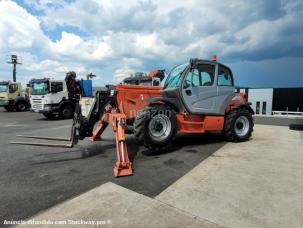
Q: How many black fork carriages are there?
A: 1